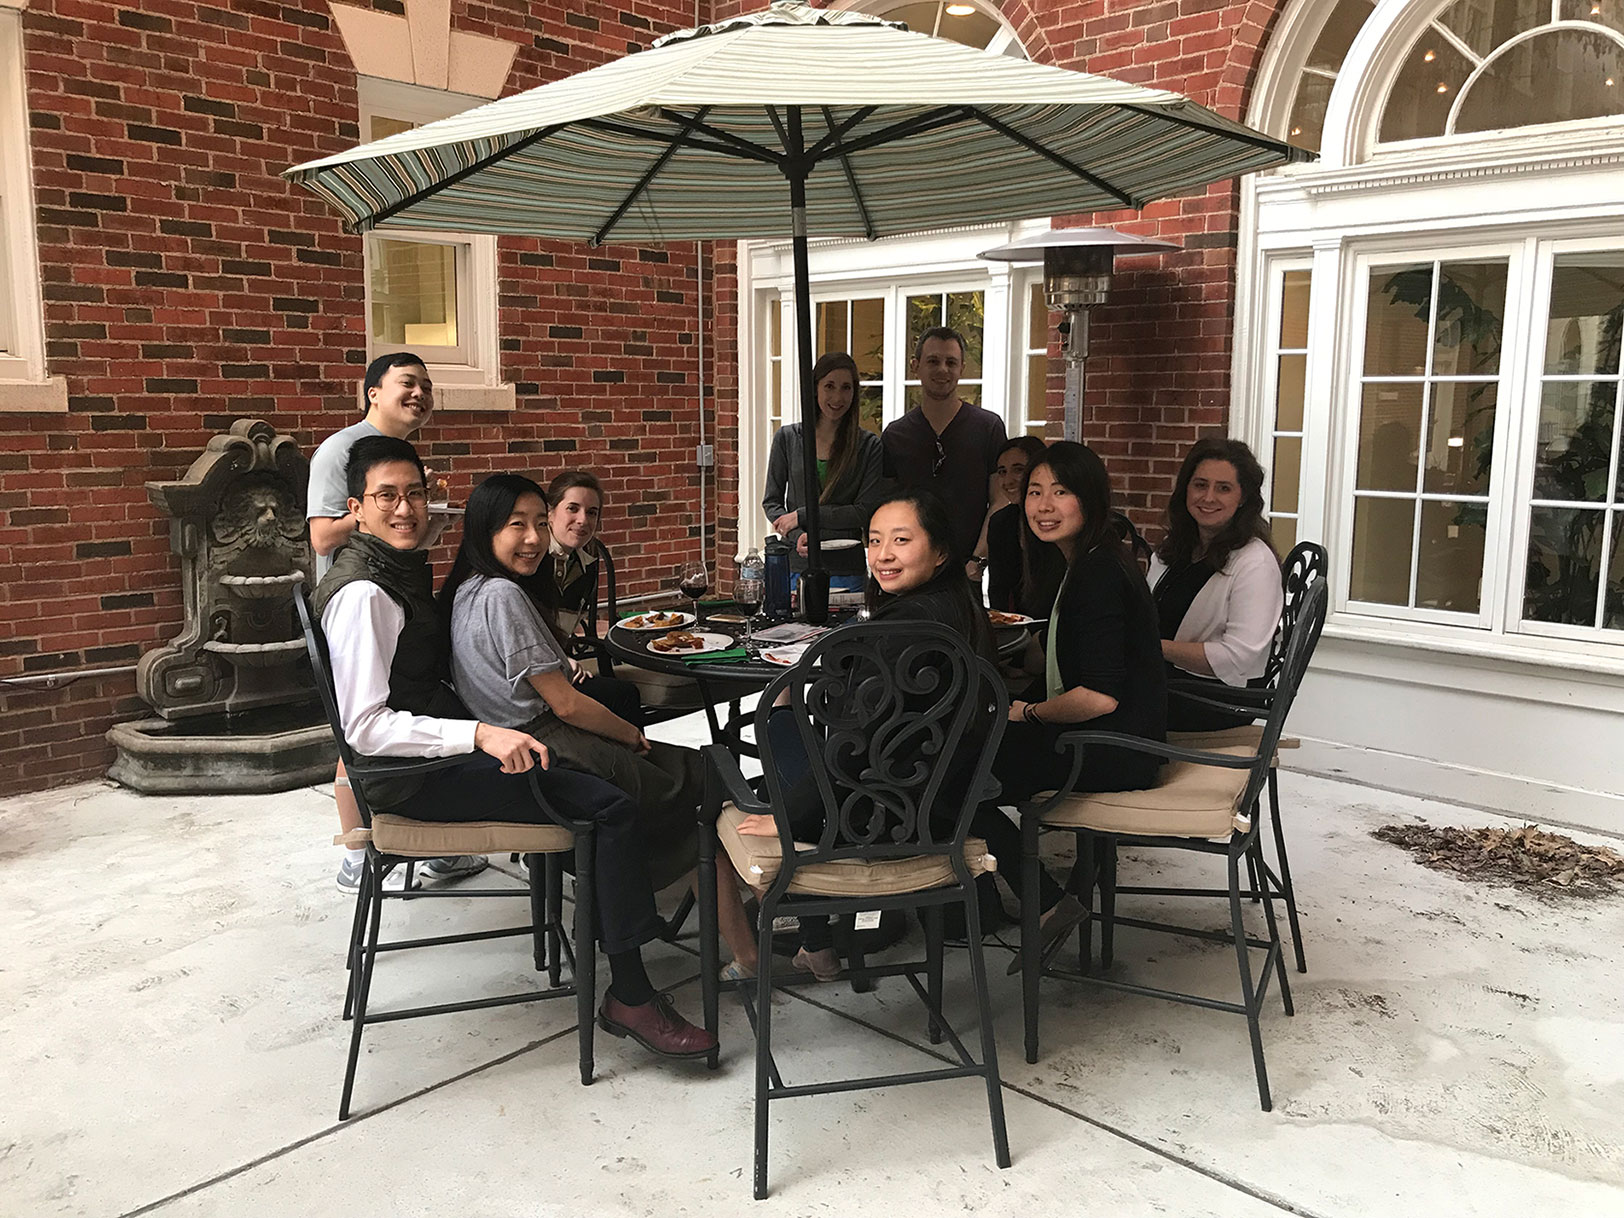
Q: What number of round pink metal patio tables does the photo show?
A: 0